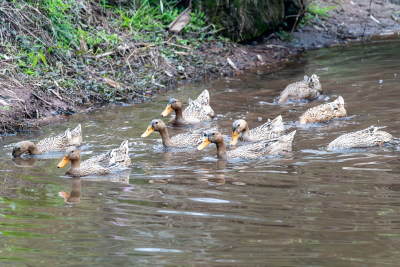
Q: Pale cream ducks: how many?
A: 9